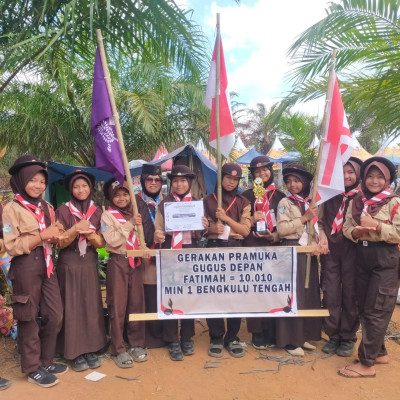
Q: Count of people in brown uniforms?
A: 10